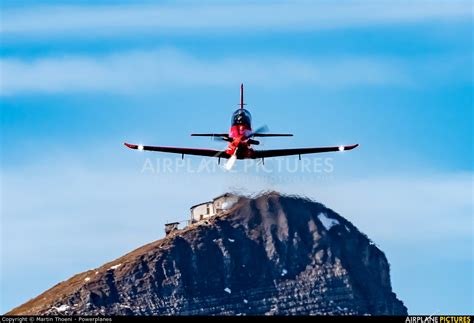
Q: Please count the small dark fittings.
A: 4